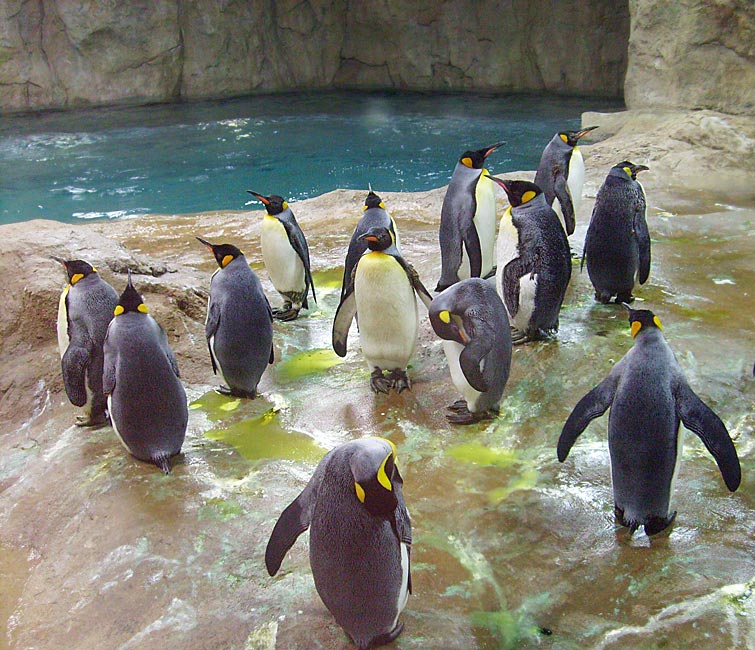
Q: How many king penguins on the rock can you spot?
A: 13